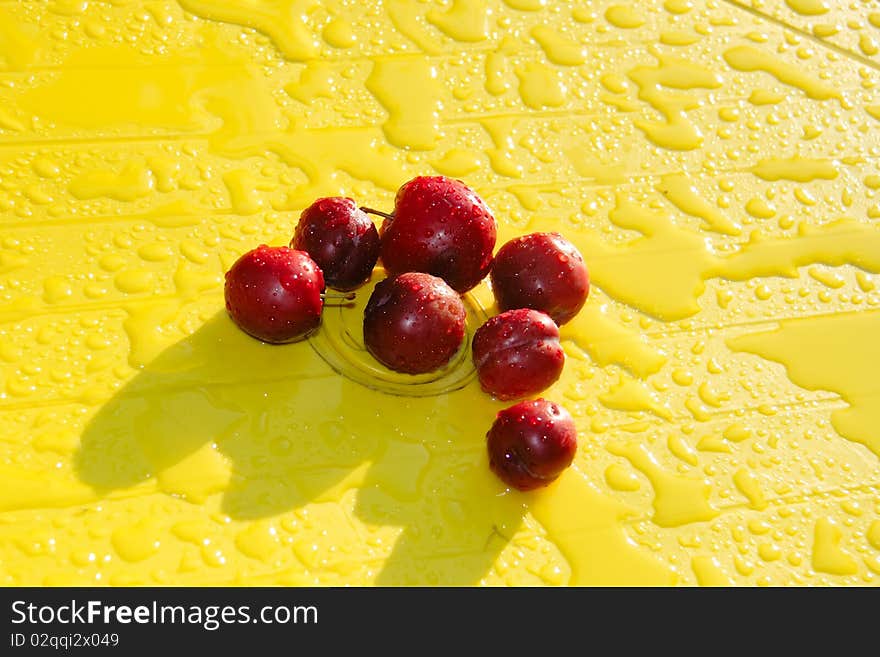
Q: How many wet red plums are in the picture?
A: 7